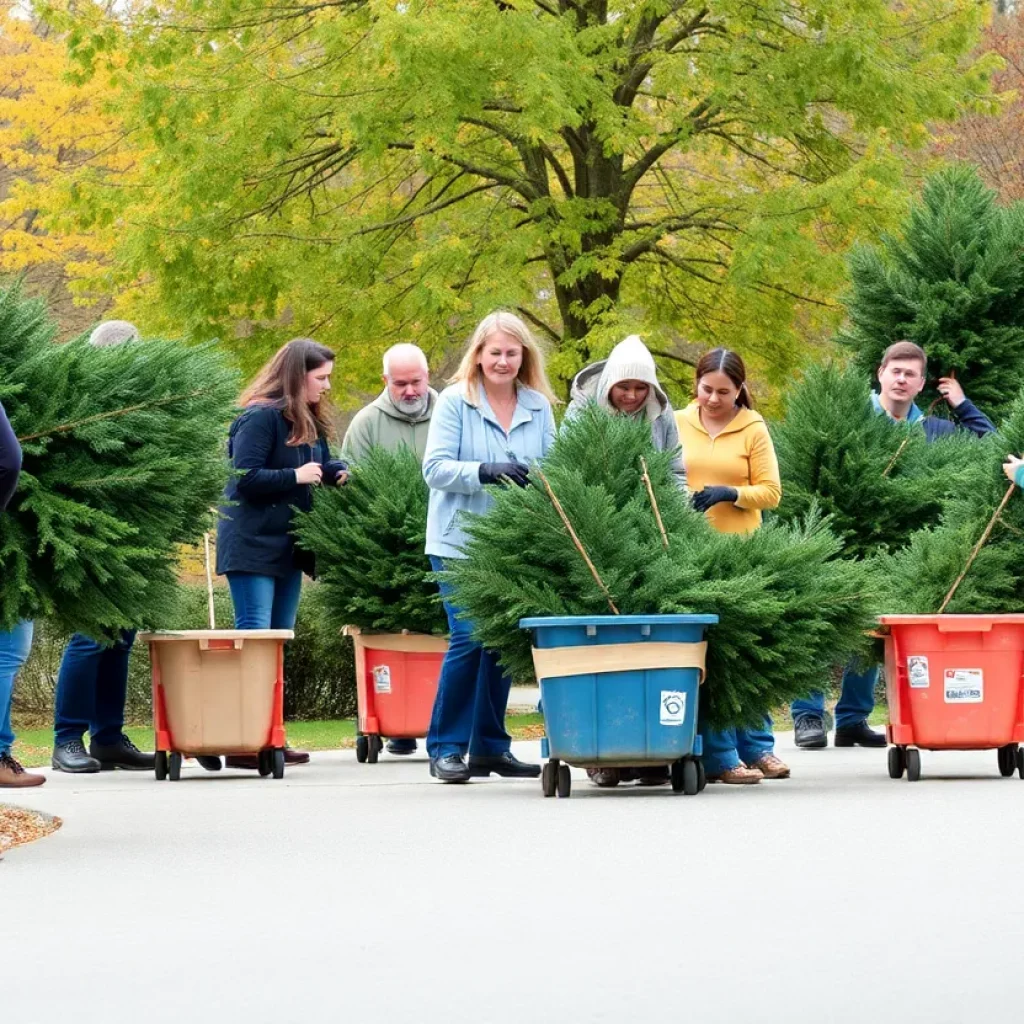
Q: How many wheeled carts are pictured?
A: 4